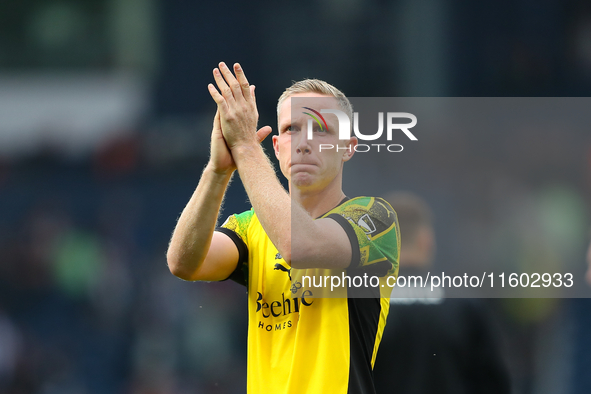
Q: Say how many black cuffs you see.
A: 2